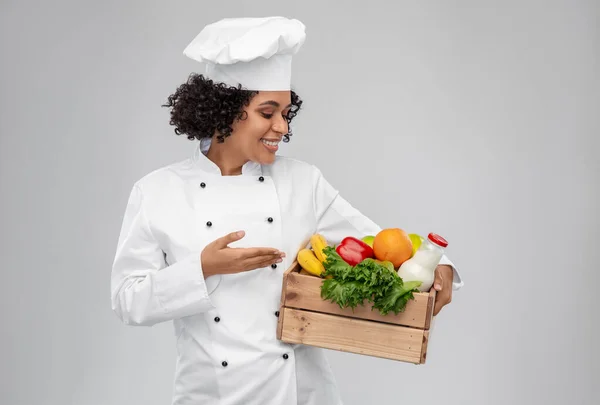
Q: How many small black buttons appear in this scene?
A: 9